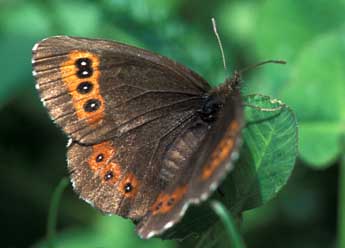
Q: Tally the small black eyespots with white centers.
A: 7